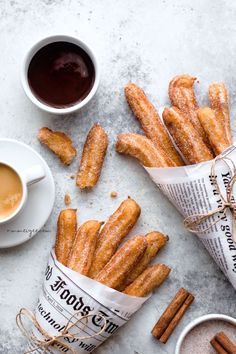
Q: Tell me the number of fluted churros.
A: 14